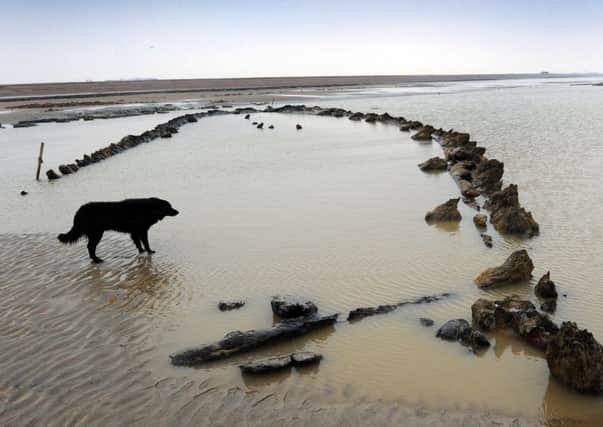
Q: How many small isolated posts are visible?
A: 1